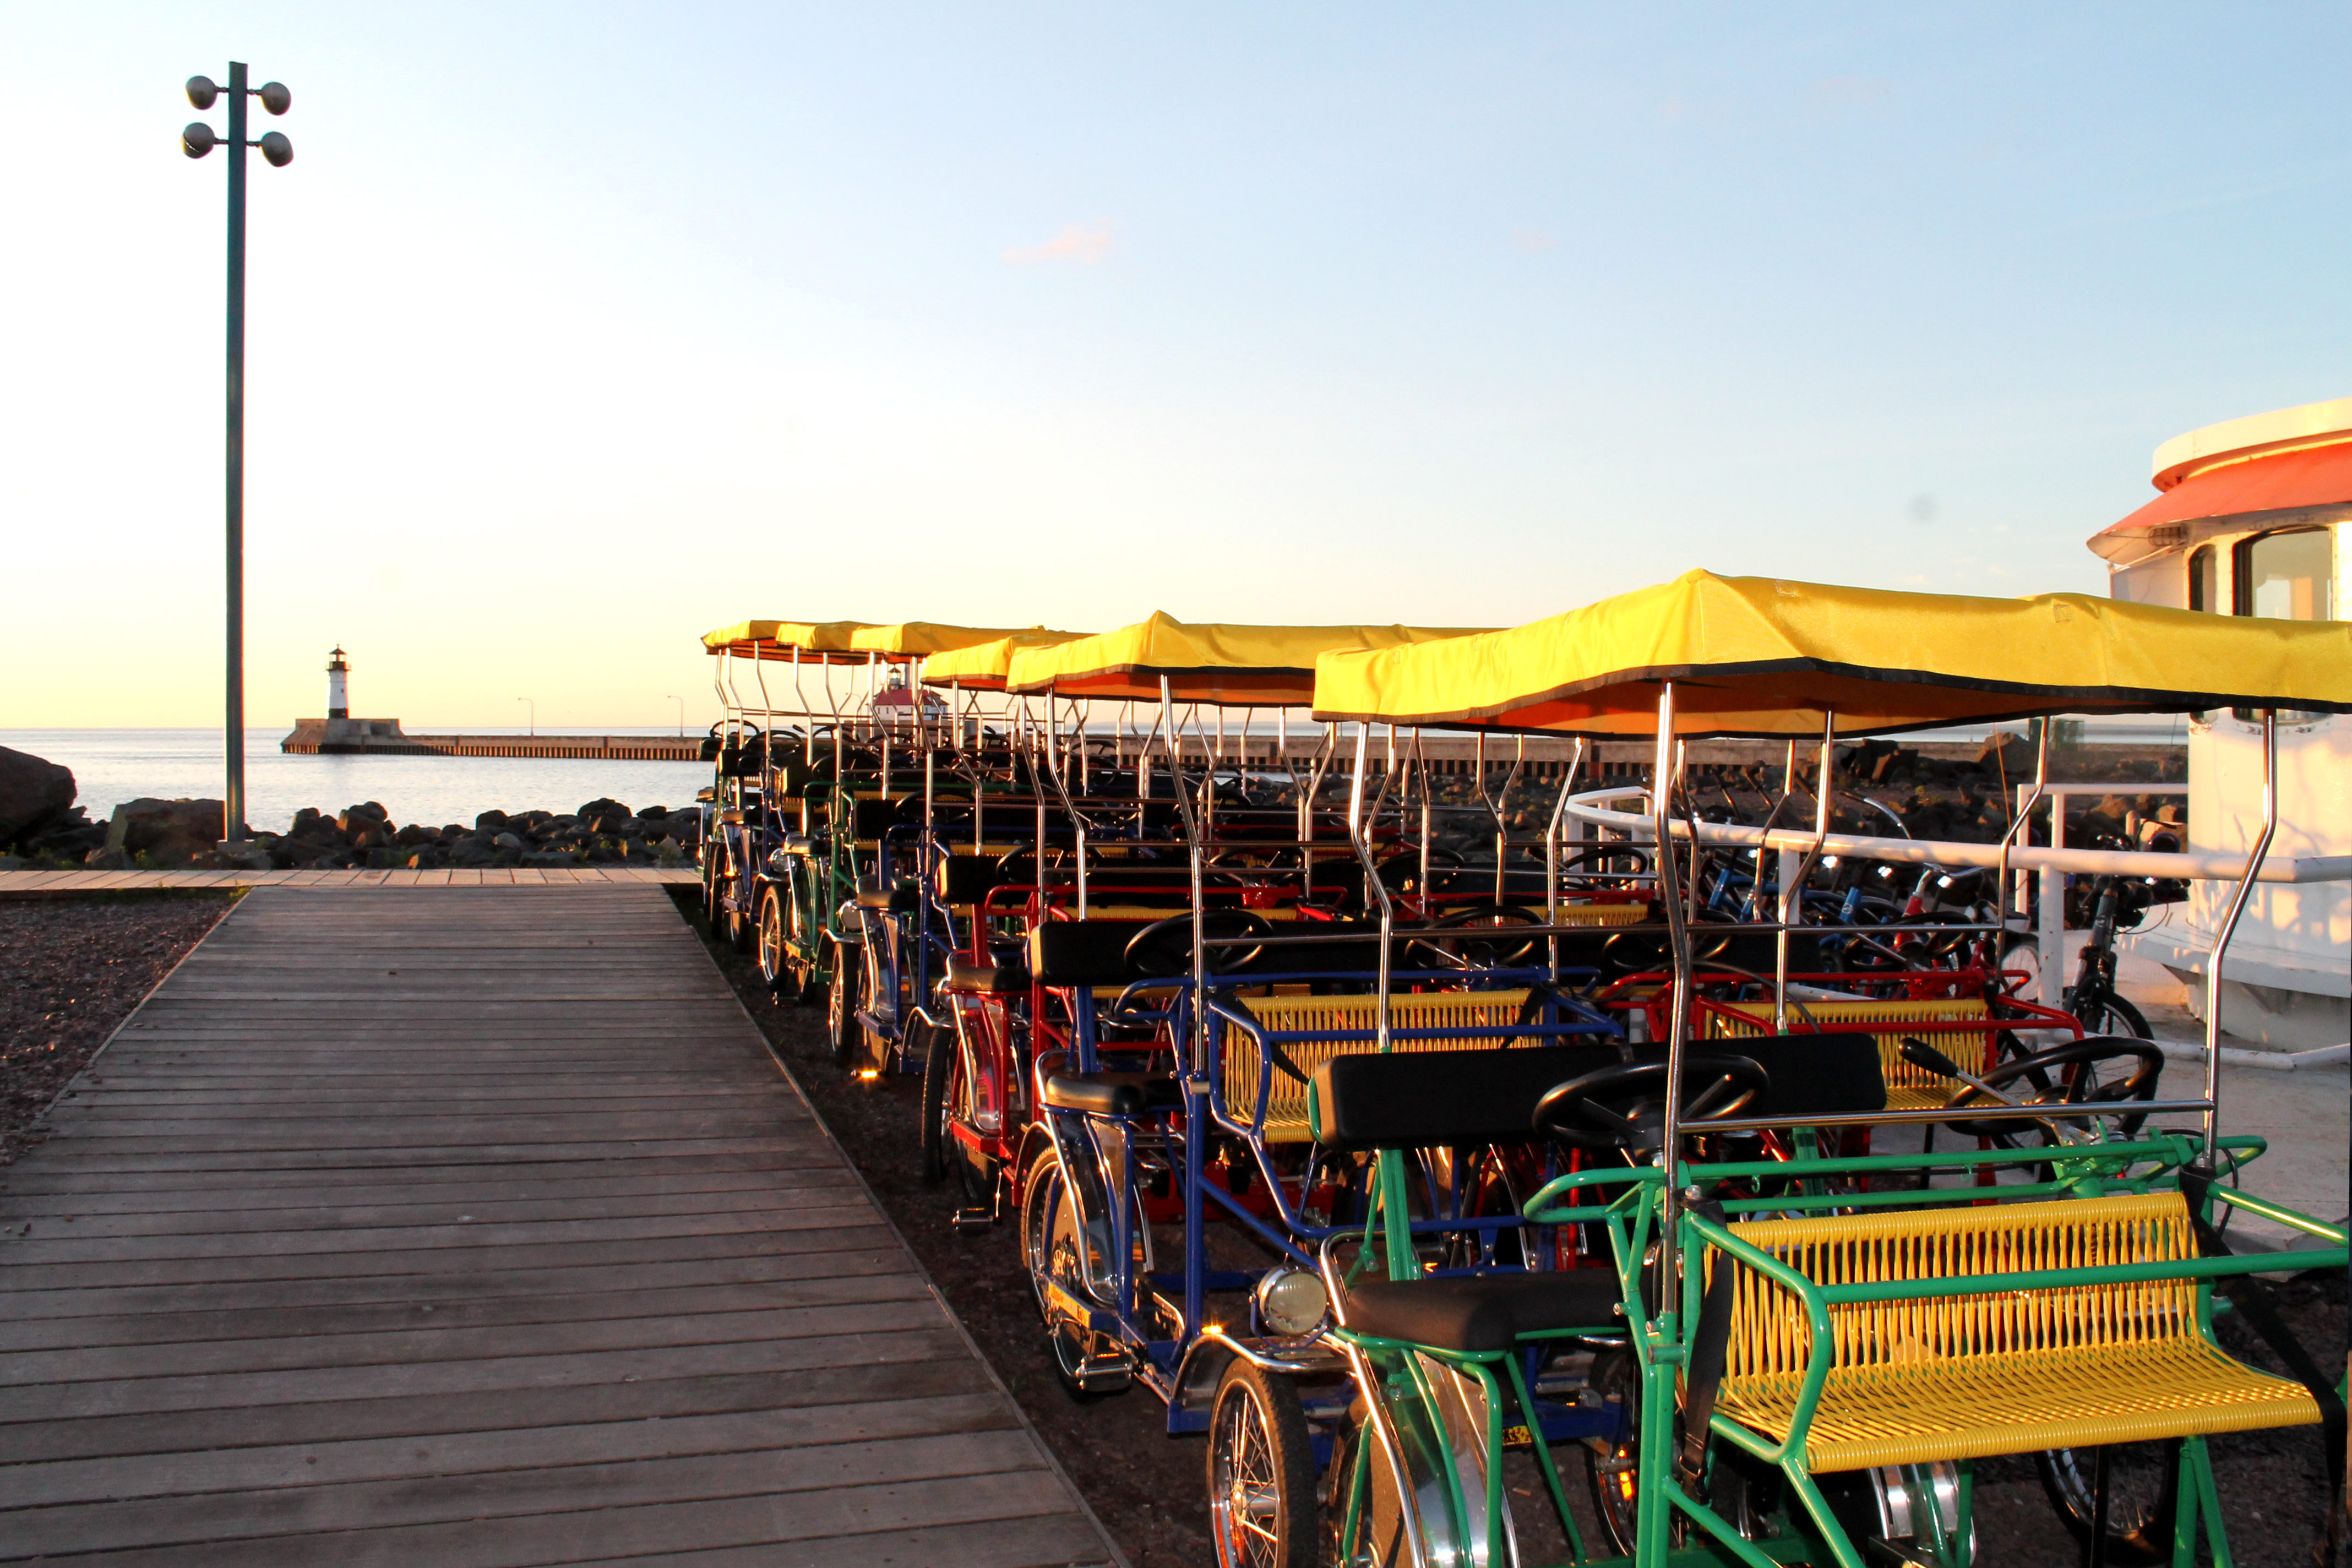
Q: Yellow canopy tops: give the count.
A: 6